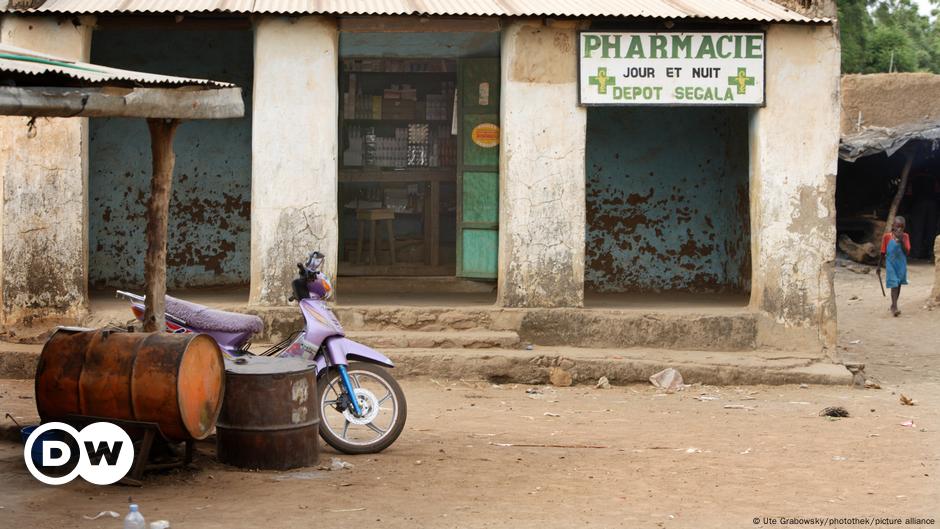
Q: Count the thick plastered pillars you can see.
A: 4